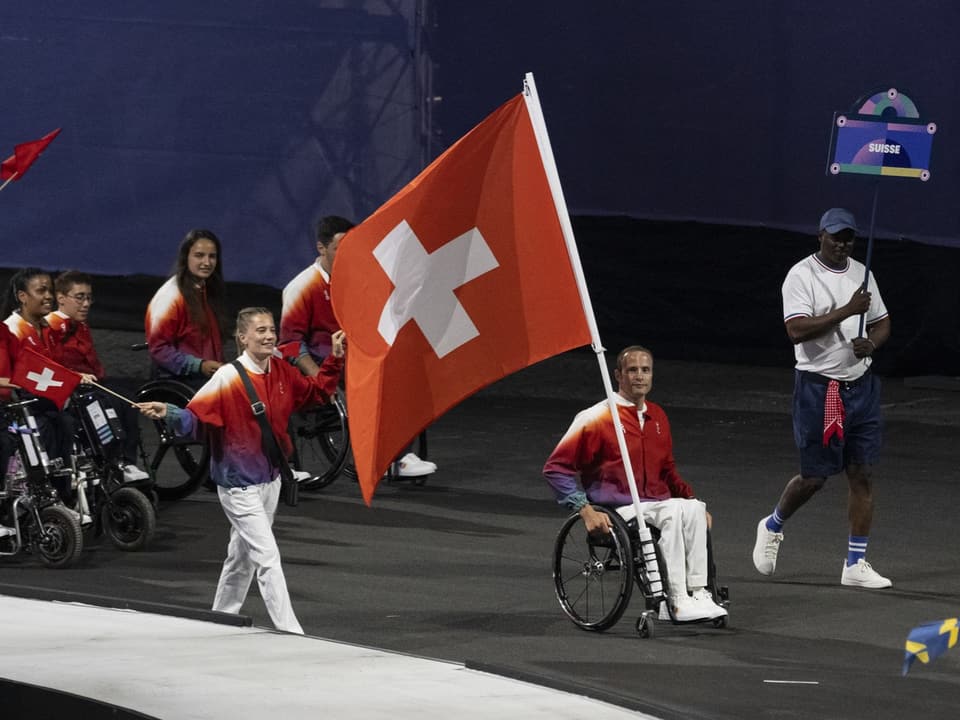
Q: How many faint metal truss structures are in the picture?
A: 1